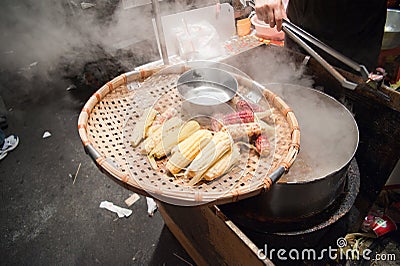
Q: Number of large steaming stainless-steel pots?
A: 1